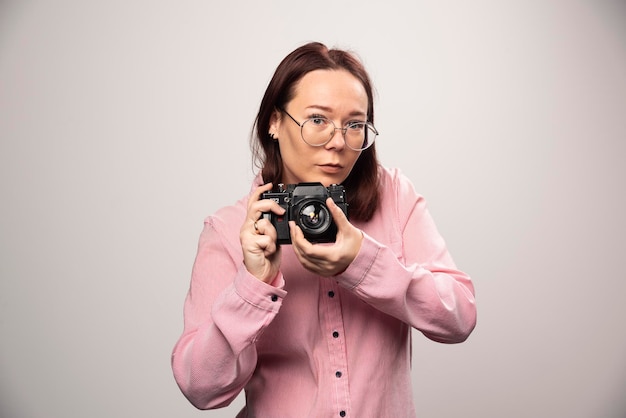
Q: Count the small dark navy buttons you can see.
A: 5